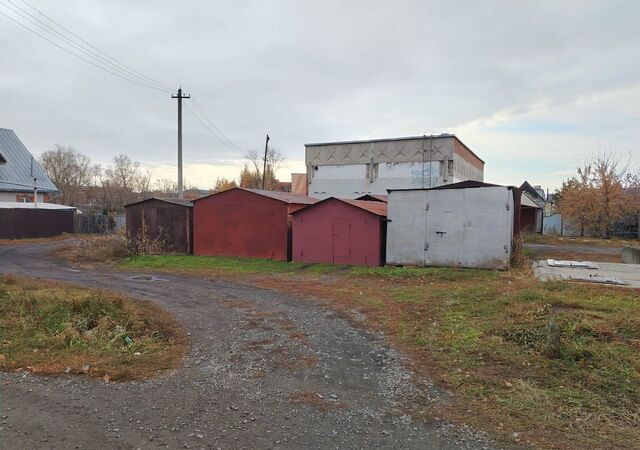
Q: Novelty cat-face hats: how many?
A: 0